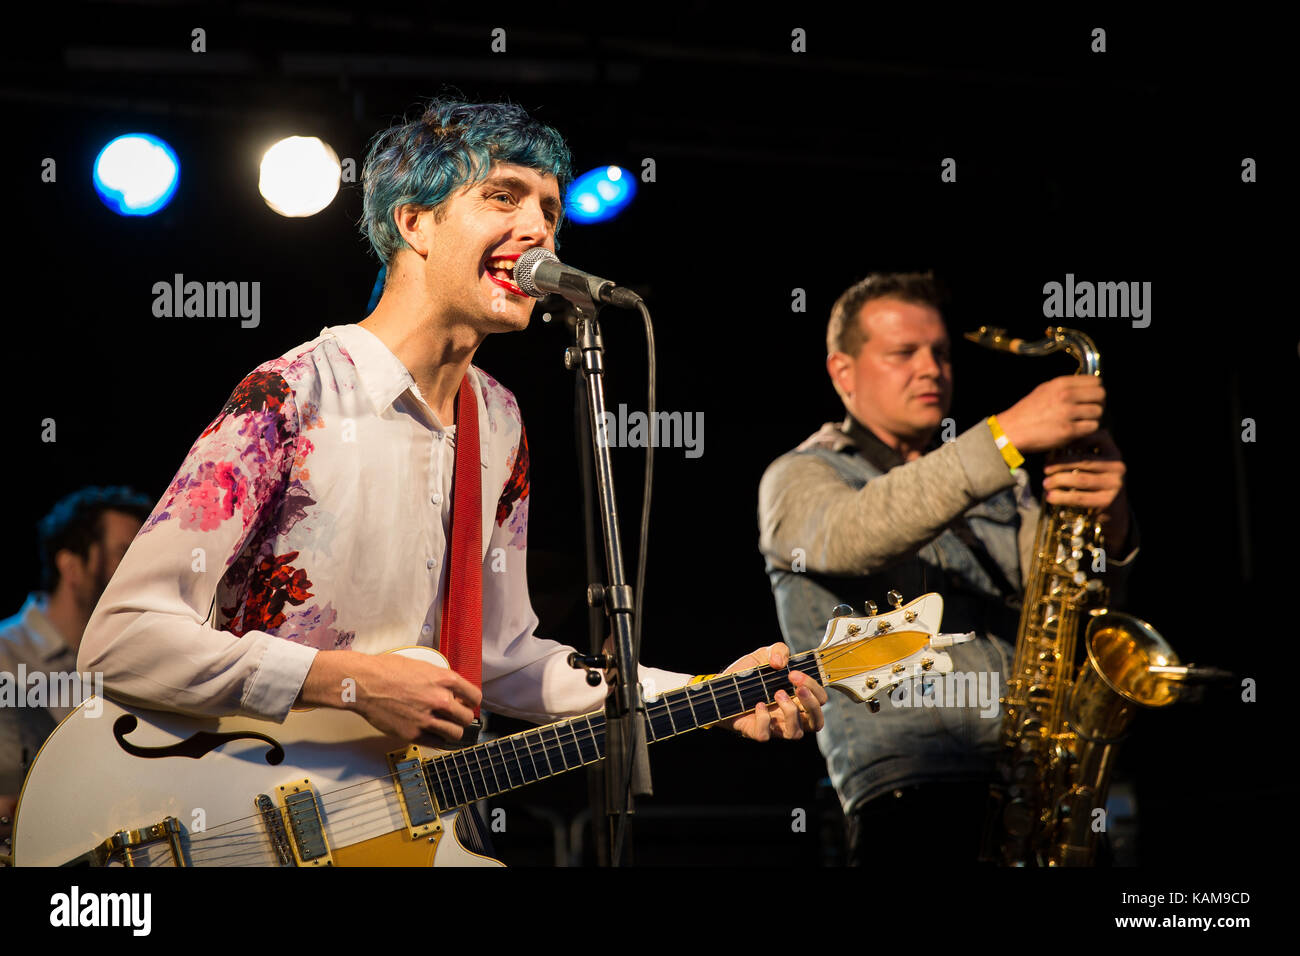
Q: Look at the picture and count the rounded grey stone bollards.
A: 0